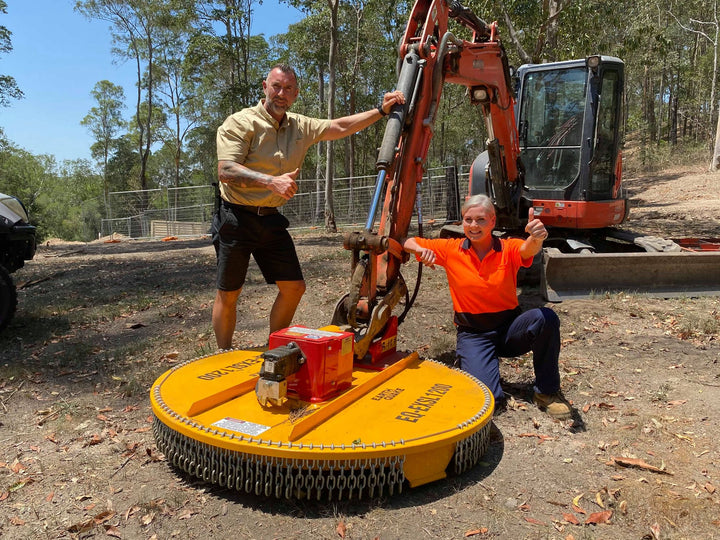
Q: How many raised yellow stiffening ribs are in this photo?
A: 2